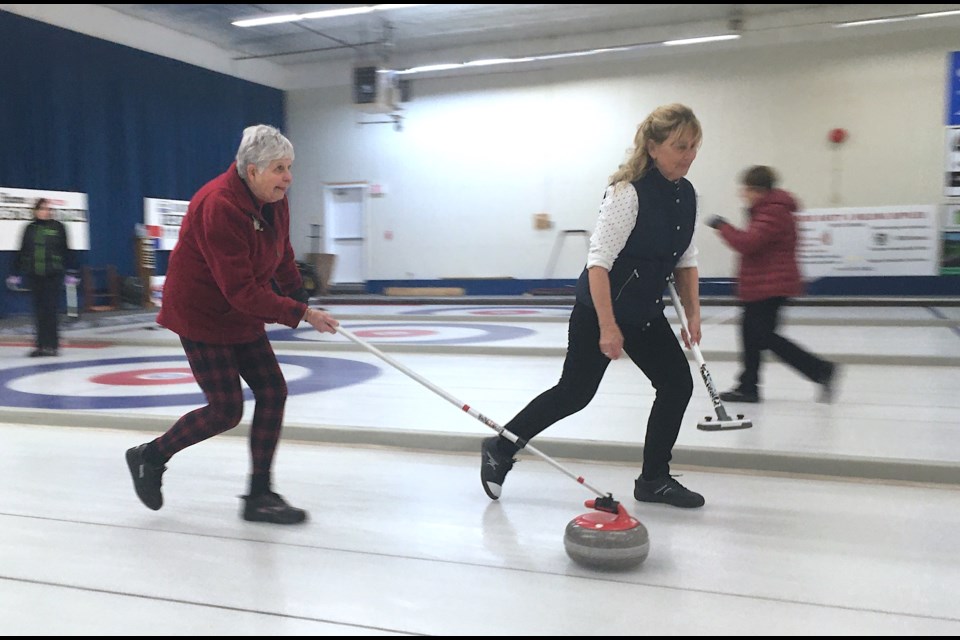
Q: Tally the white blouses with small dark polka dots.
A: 1